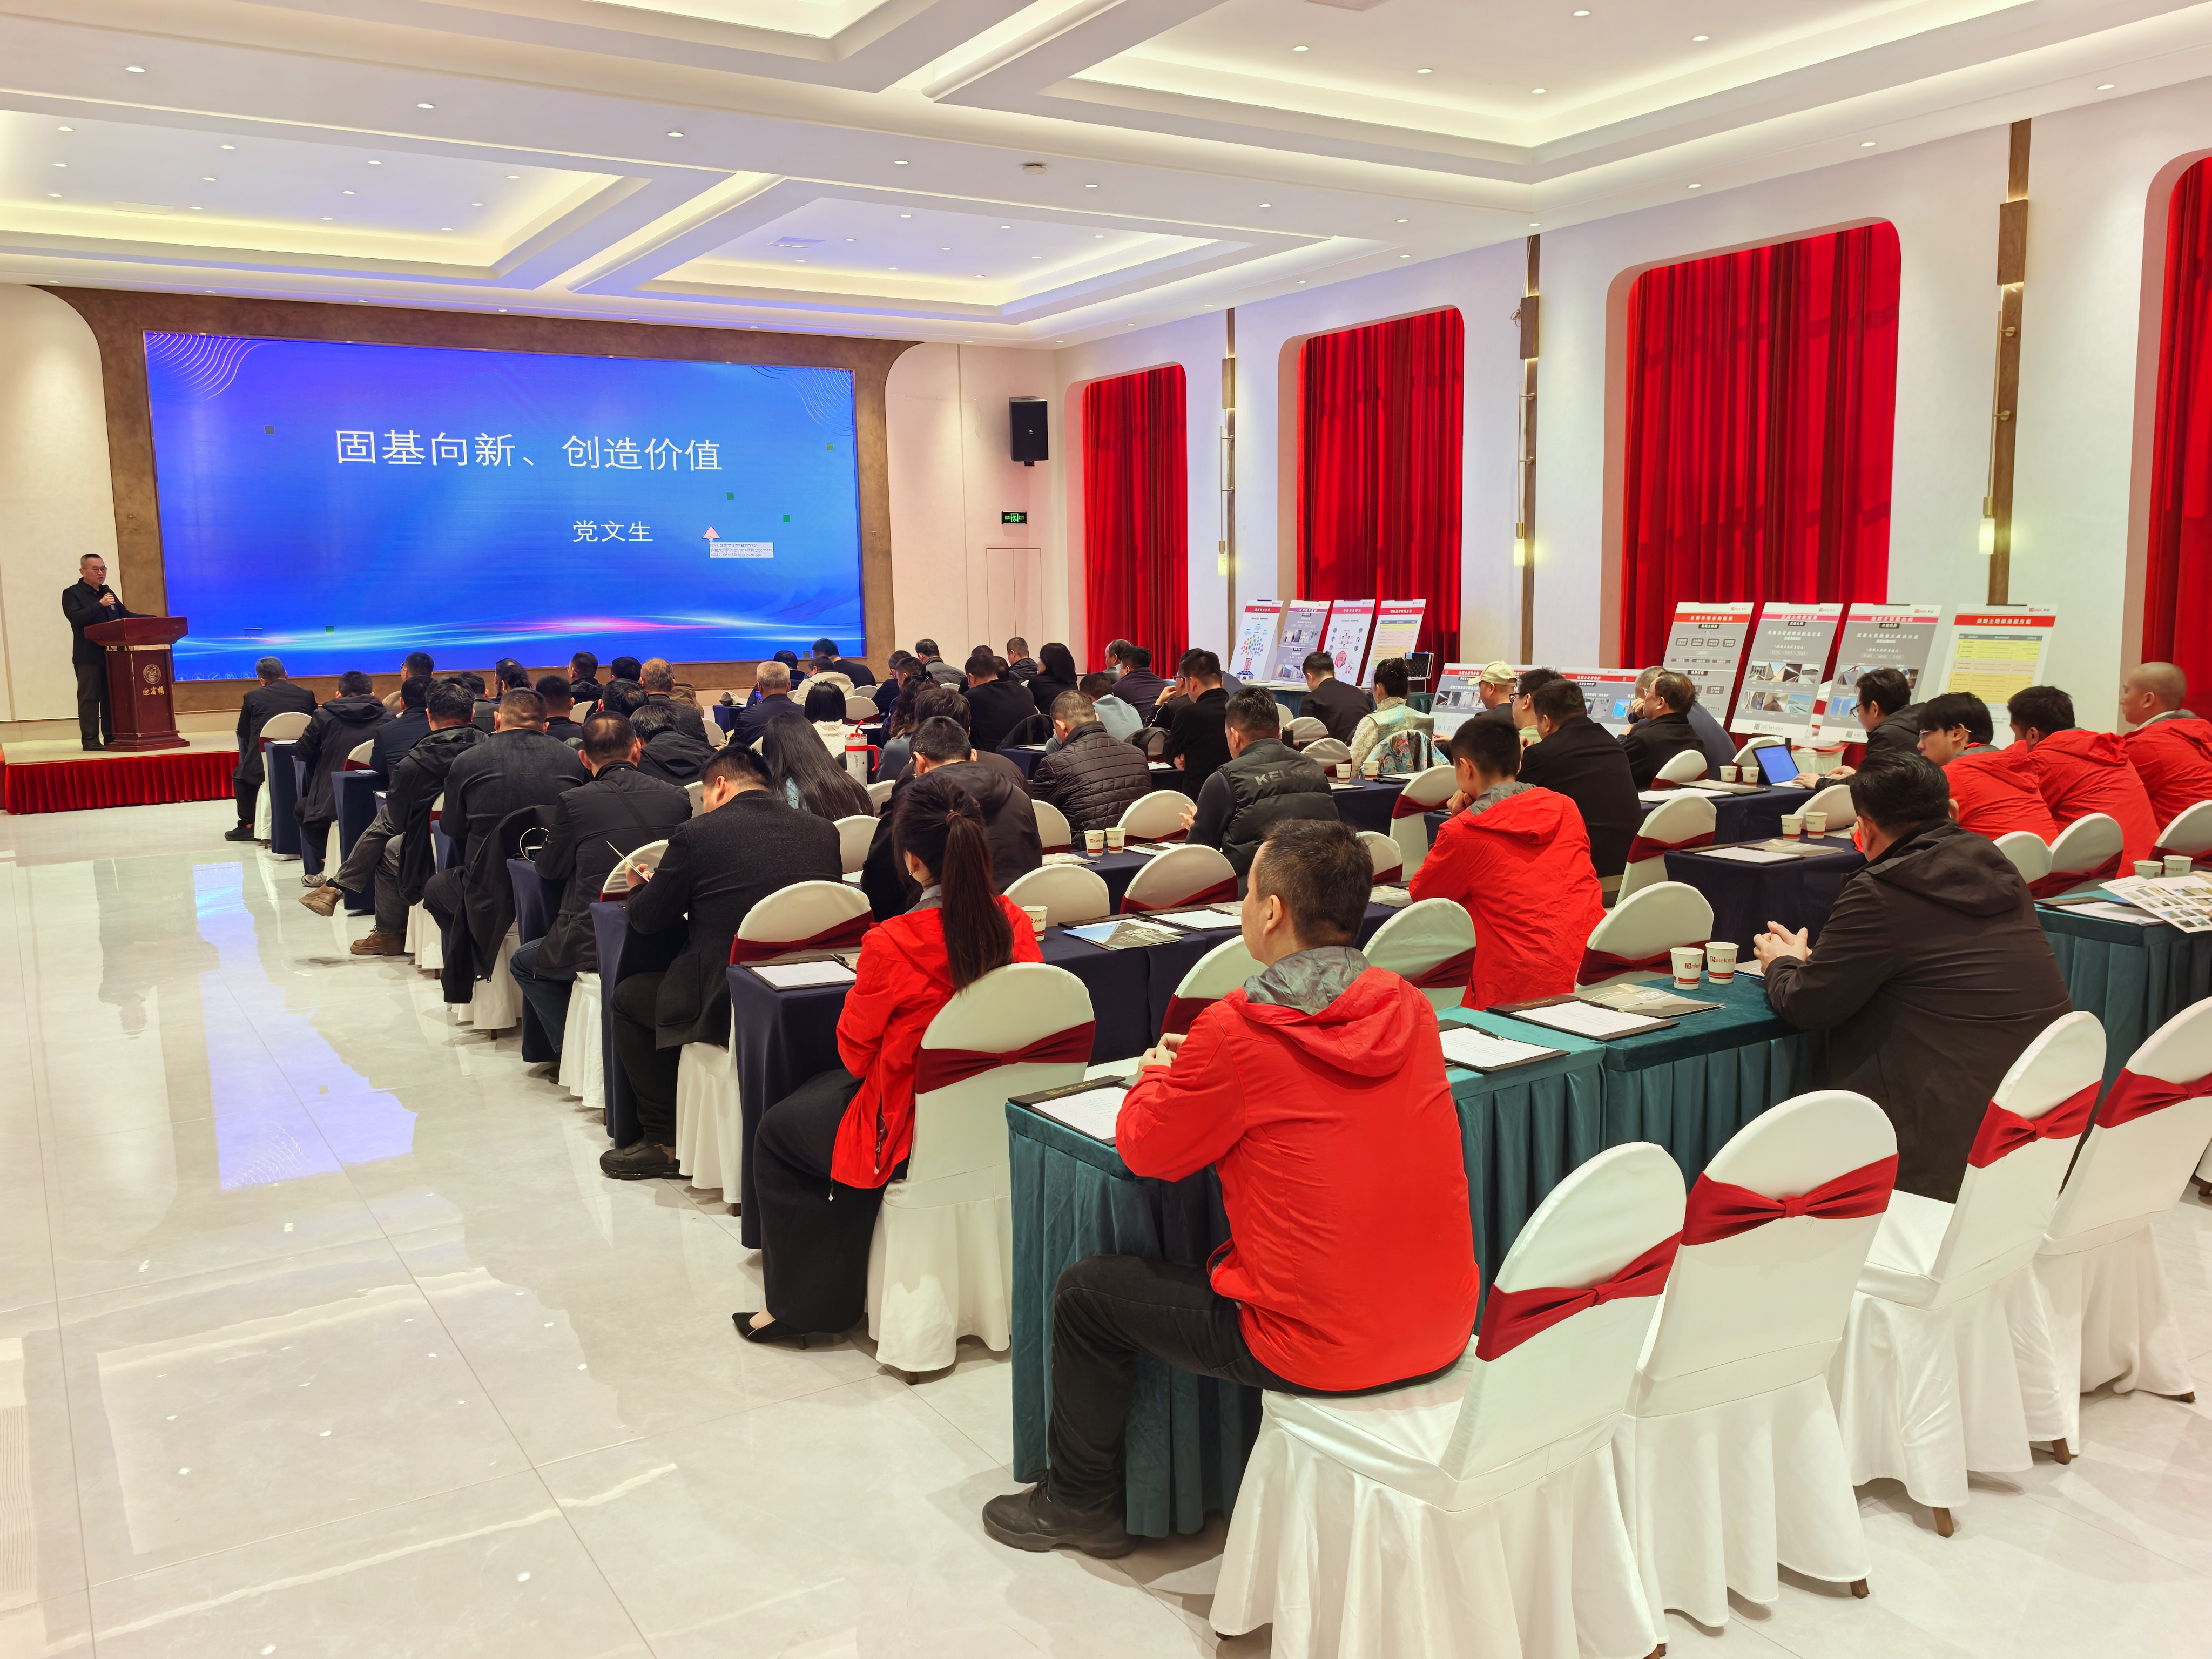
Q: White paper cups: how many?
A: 13